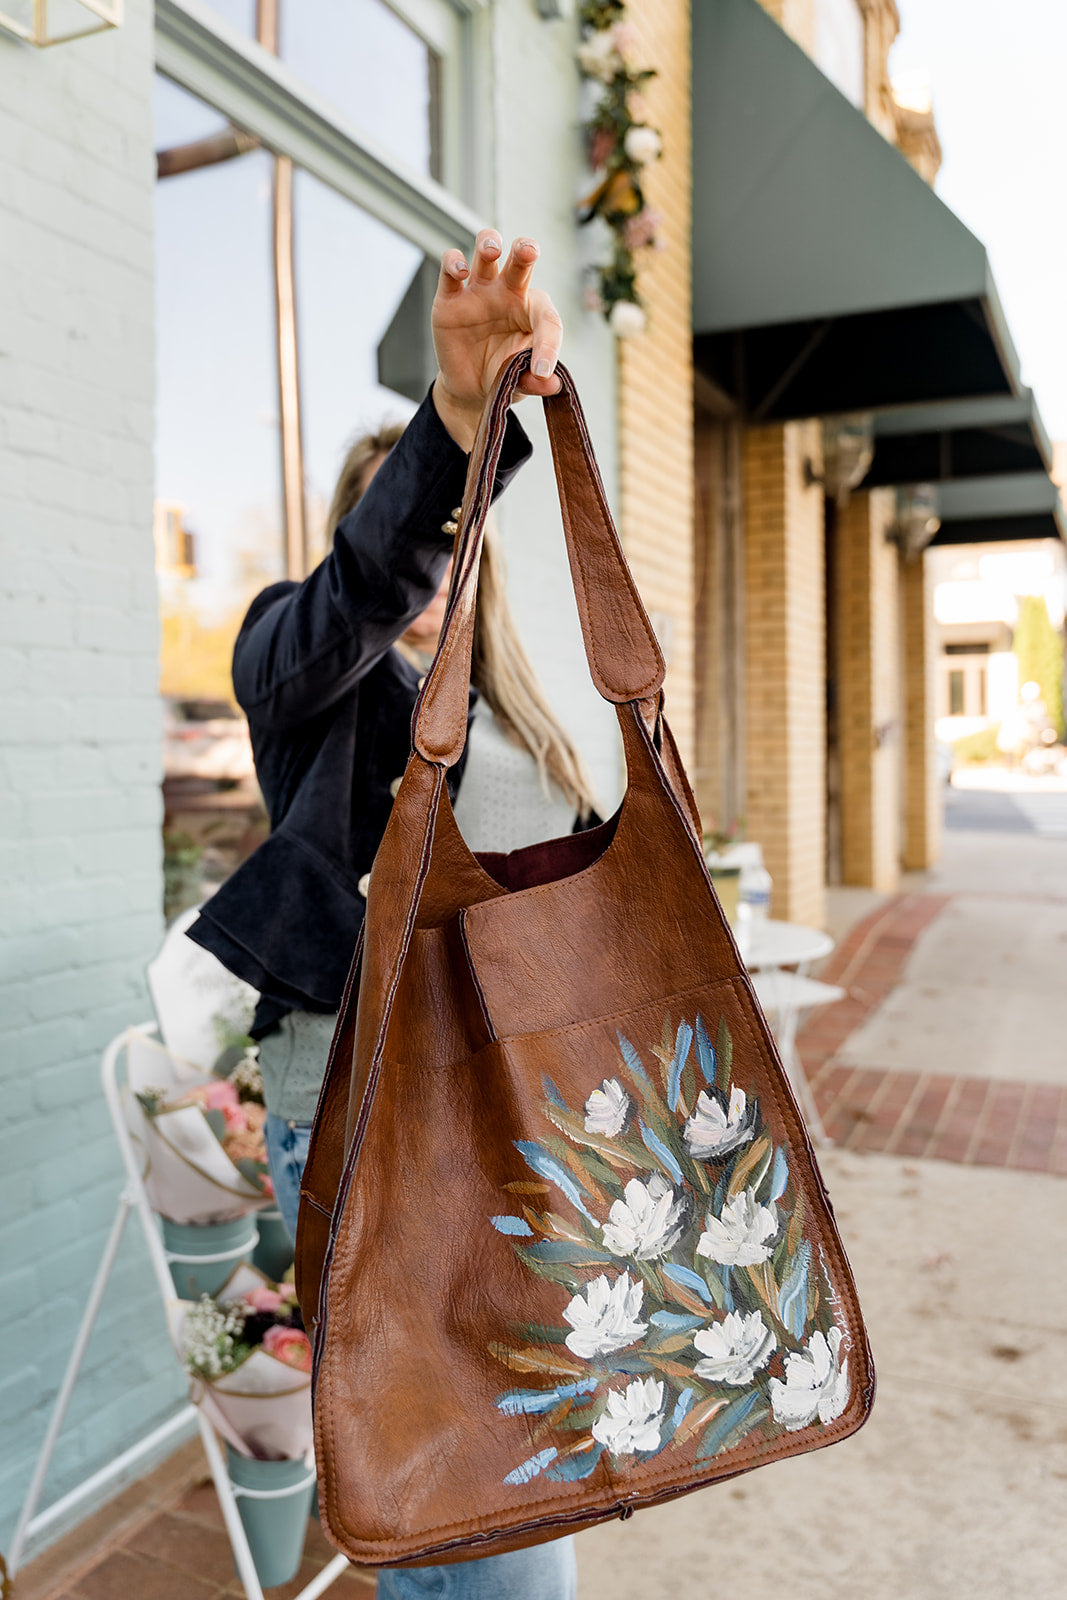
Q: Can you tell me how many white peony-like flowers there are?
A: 8